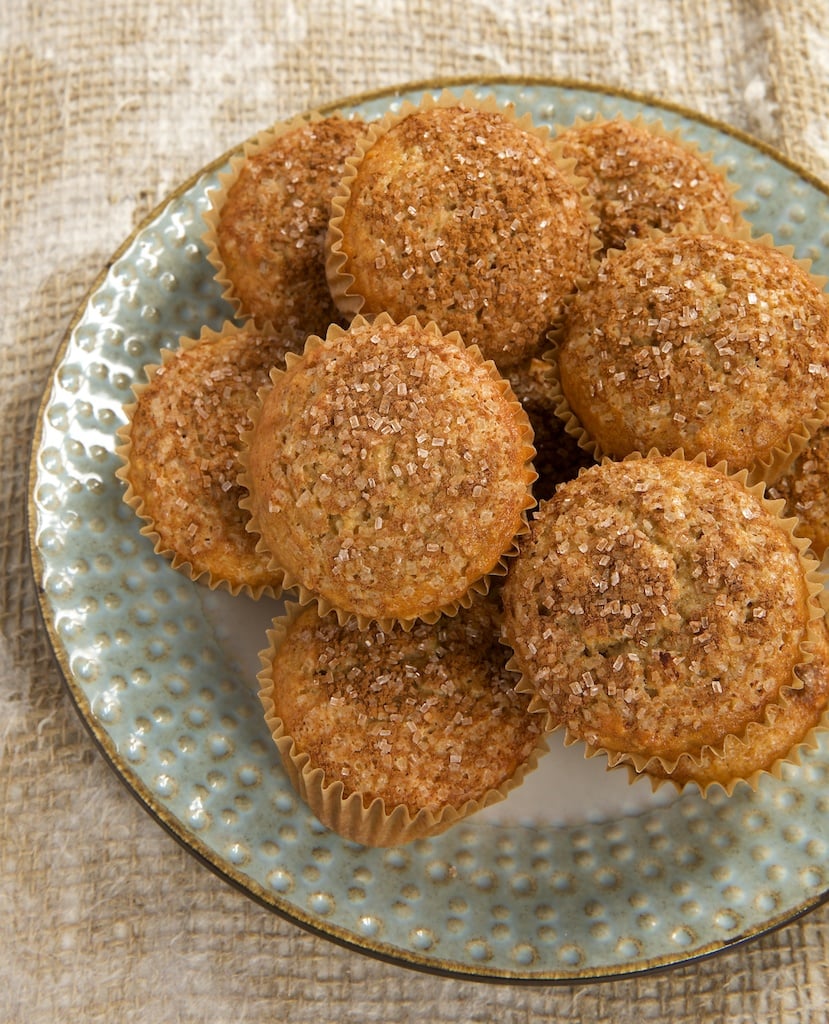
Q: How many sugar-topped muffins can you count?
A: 11